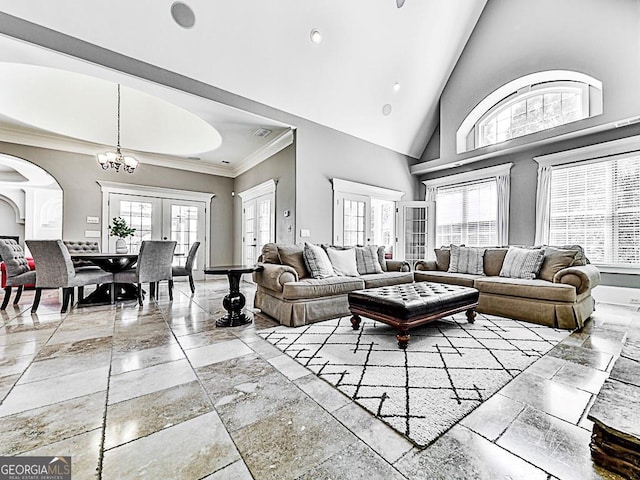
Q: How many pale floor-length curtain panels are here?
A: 3